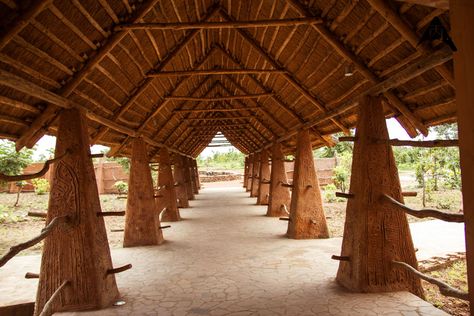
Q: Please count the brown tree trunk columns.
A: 14